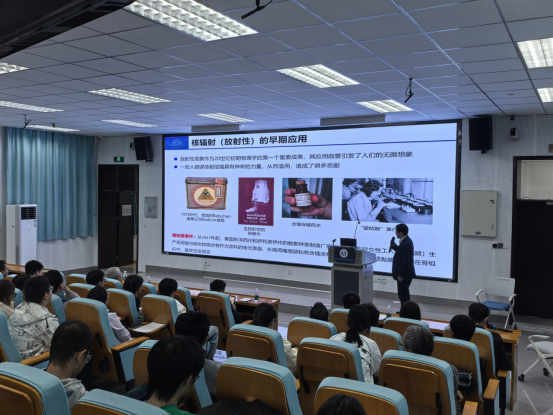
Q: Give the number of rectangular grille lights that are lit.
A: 11